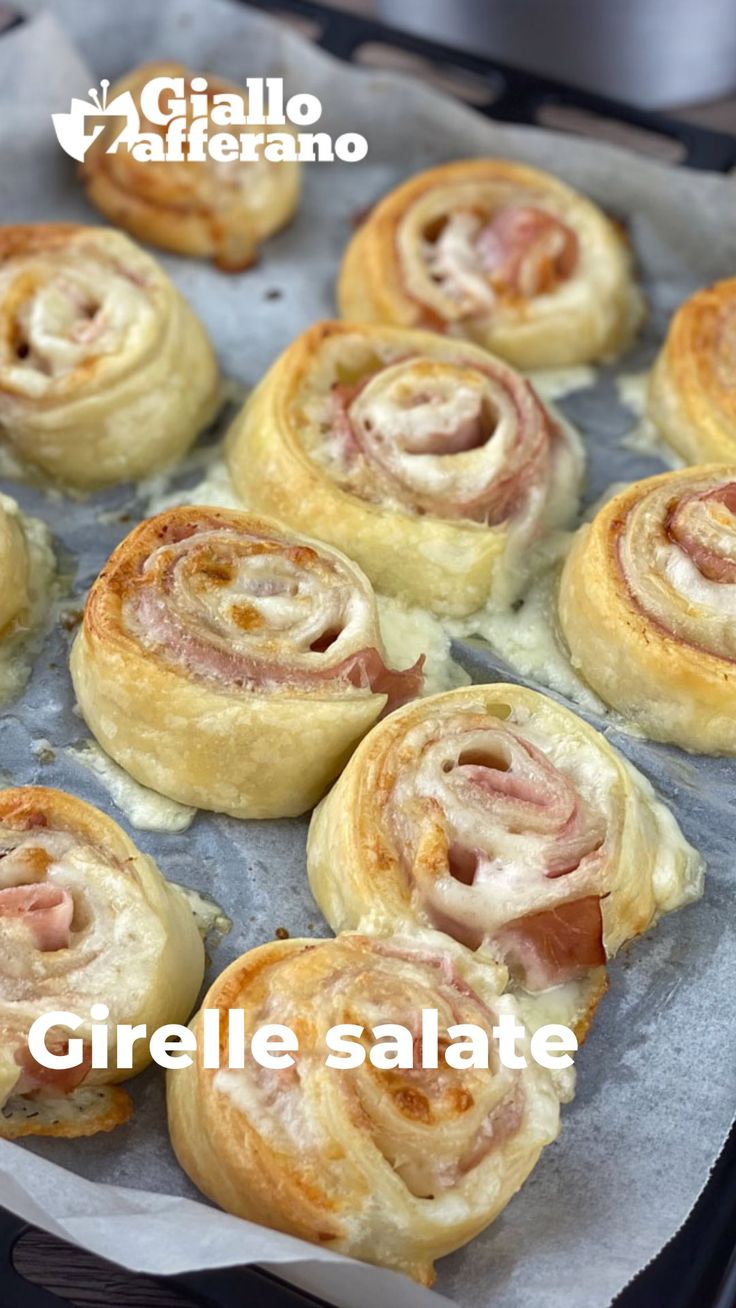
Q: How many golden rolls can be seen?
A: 11